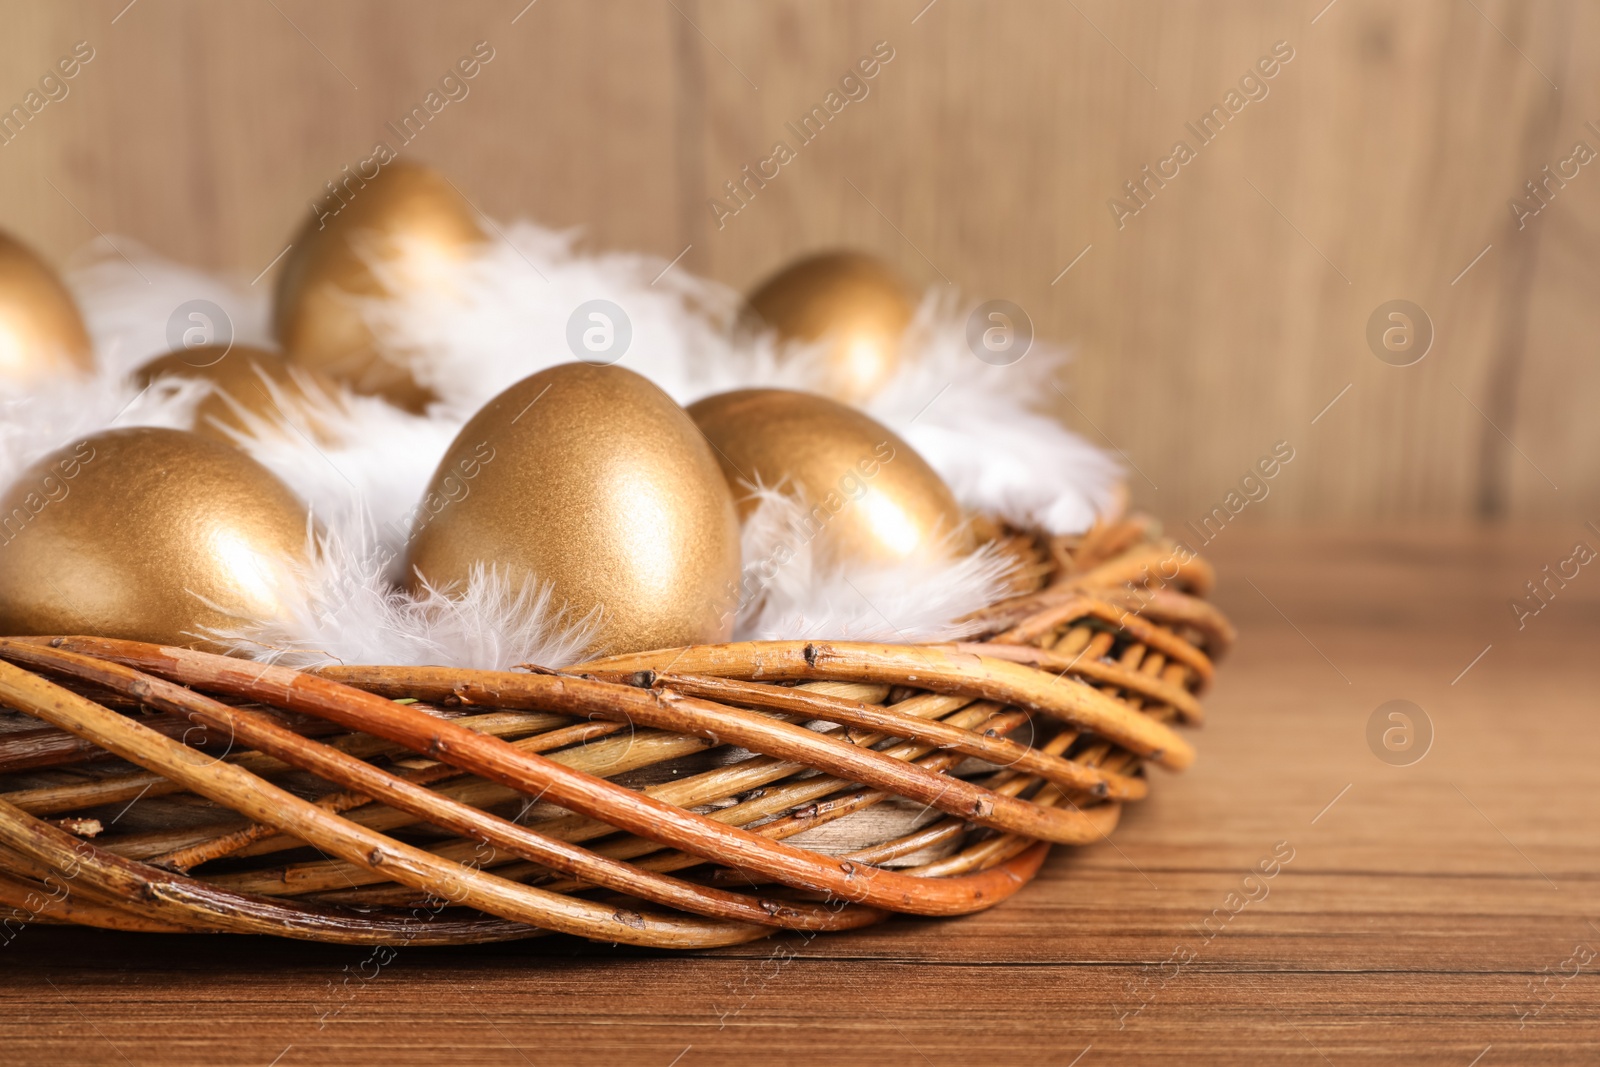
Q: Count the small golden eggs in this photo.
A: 7